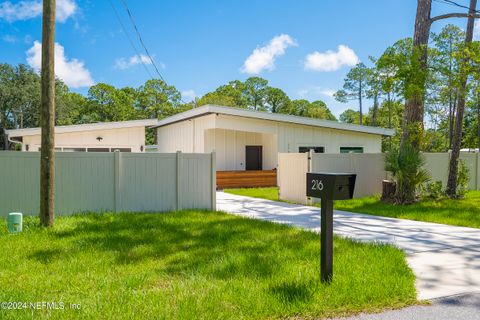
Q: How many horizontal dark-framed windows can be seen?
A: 2